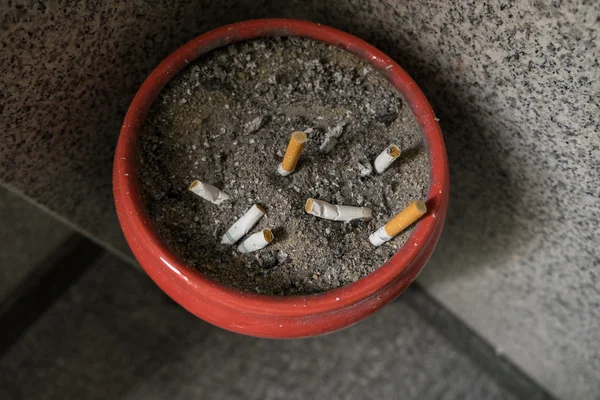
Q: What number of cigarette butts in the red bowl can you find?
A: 7